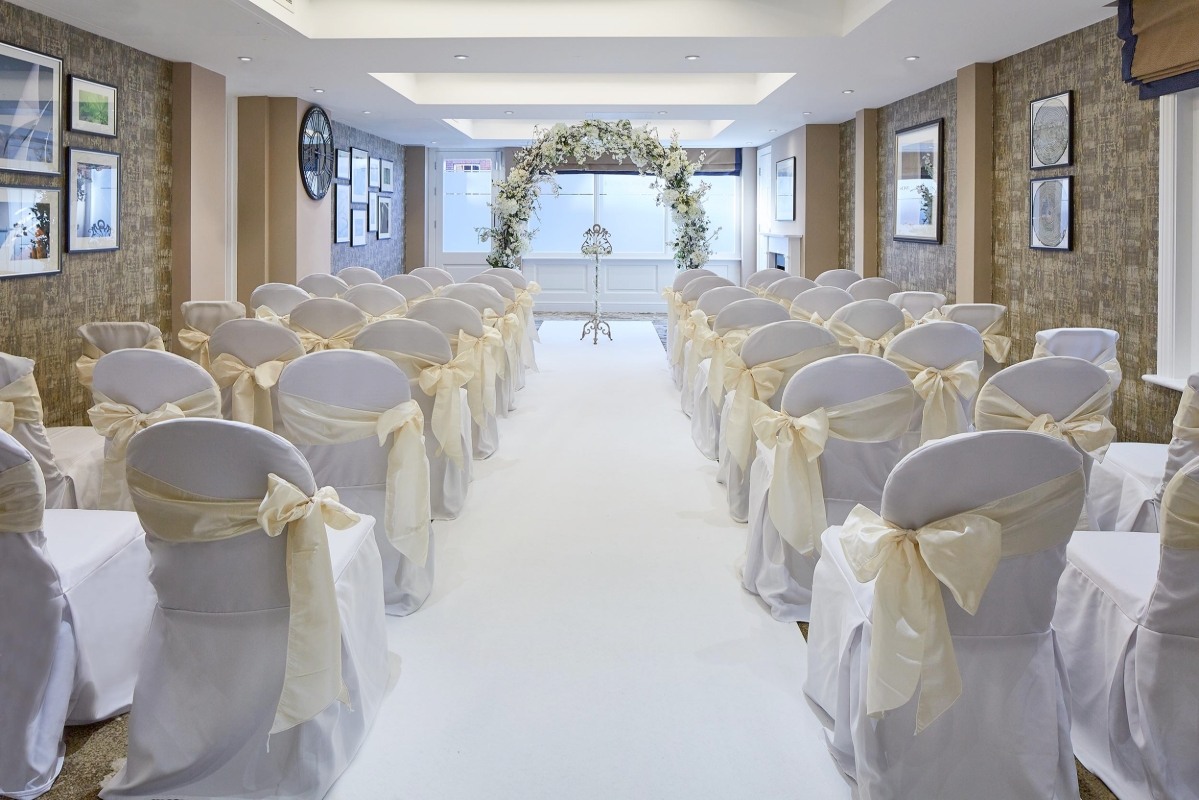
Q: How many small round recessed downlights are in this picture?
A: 13